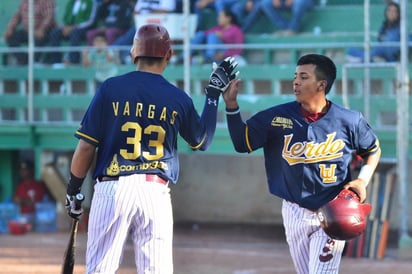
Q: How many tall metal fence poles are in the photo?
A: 4